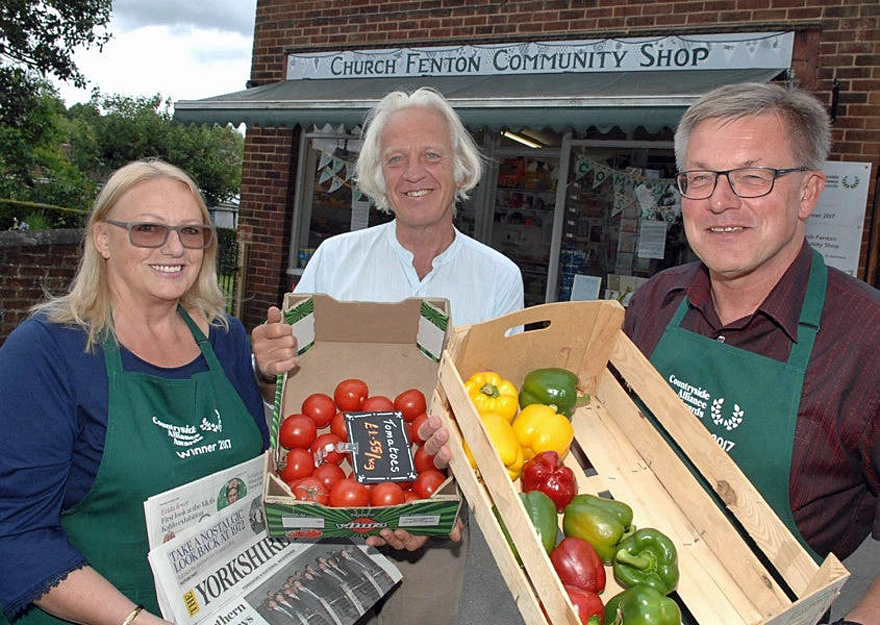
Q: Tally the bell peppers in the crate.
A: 11